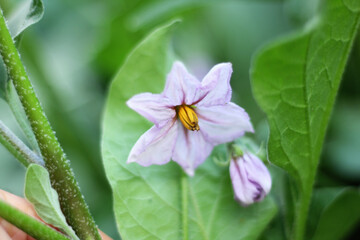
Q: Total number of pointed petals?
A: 6